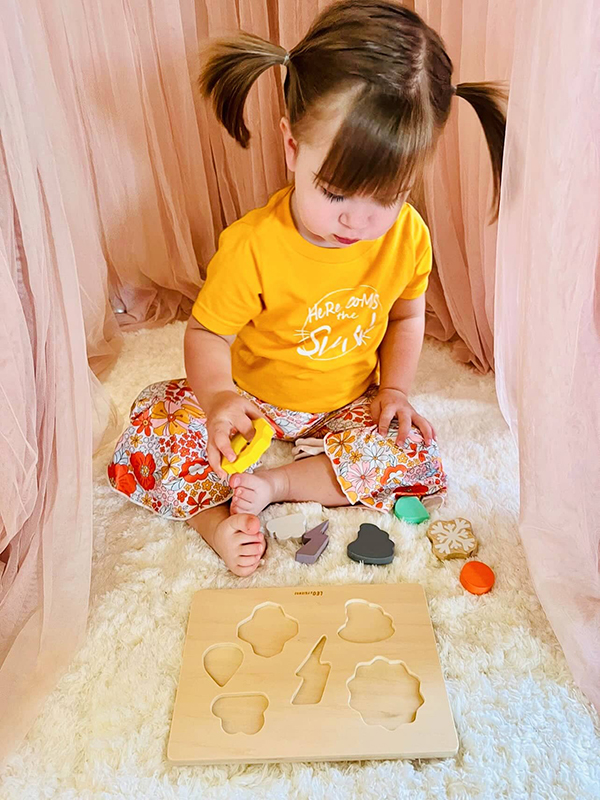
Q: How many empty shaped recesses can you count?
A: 6